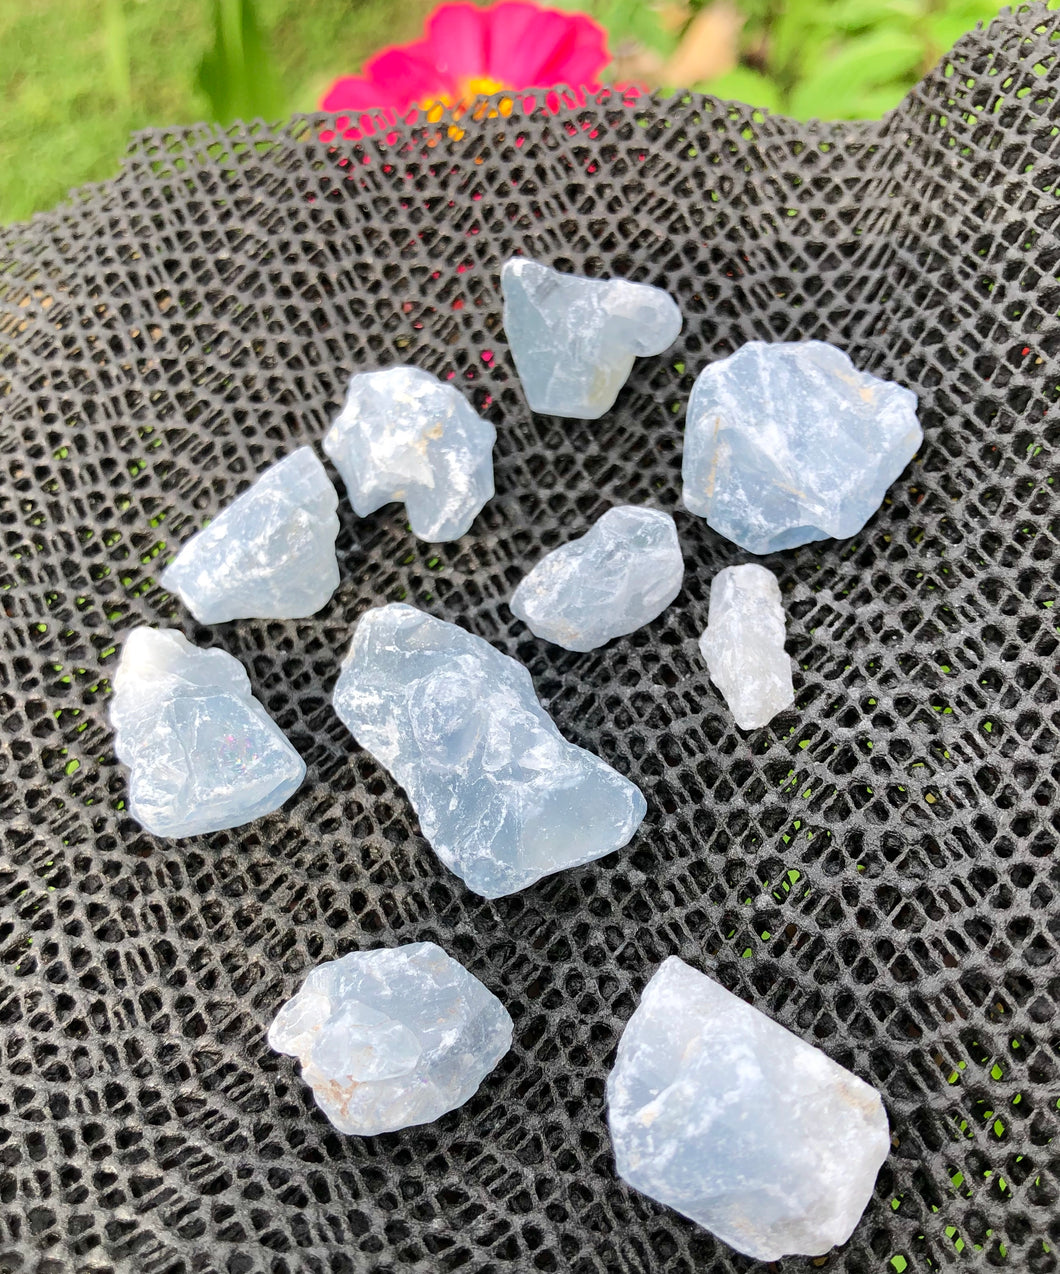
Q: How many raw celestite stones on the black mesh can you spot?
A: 10